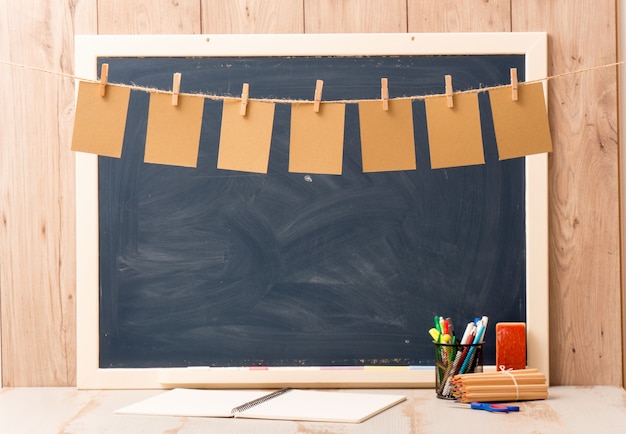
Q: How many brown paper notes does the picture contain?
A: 7